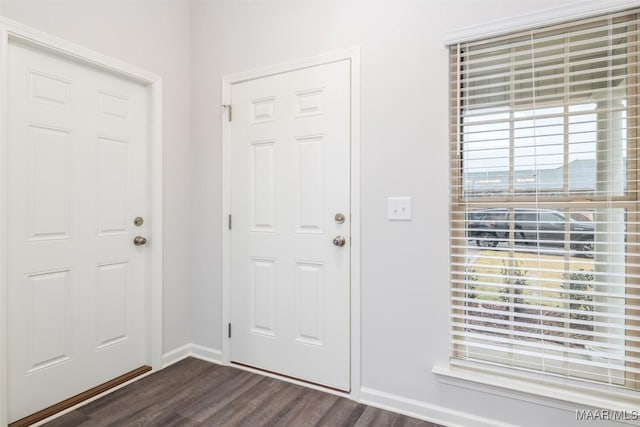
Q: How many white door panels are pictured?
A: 12